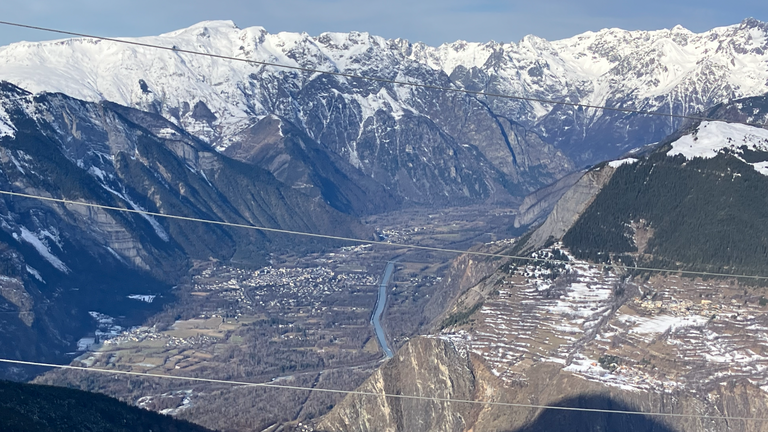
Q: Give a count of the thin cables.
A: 3